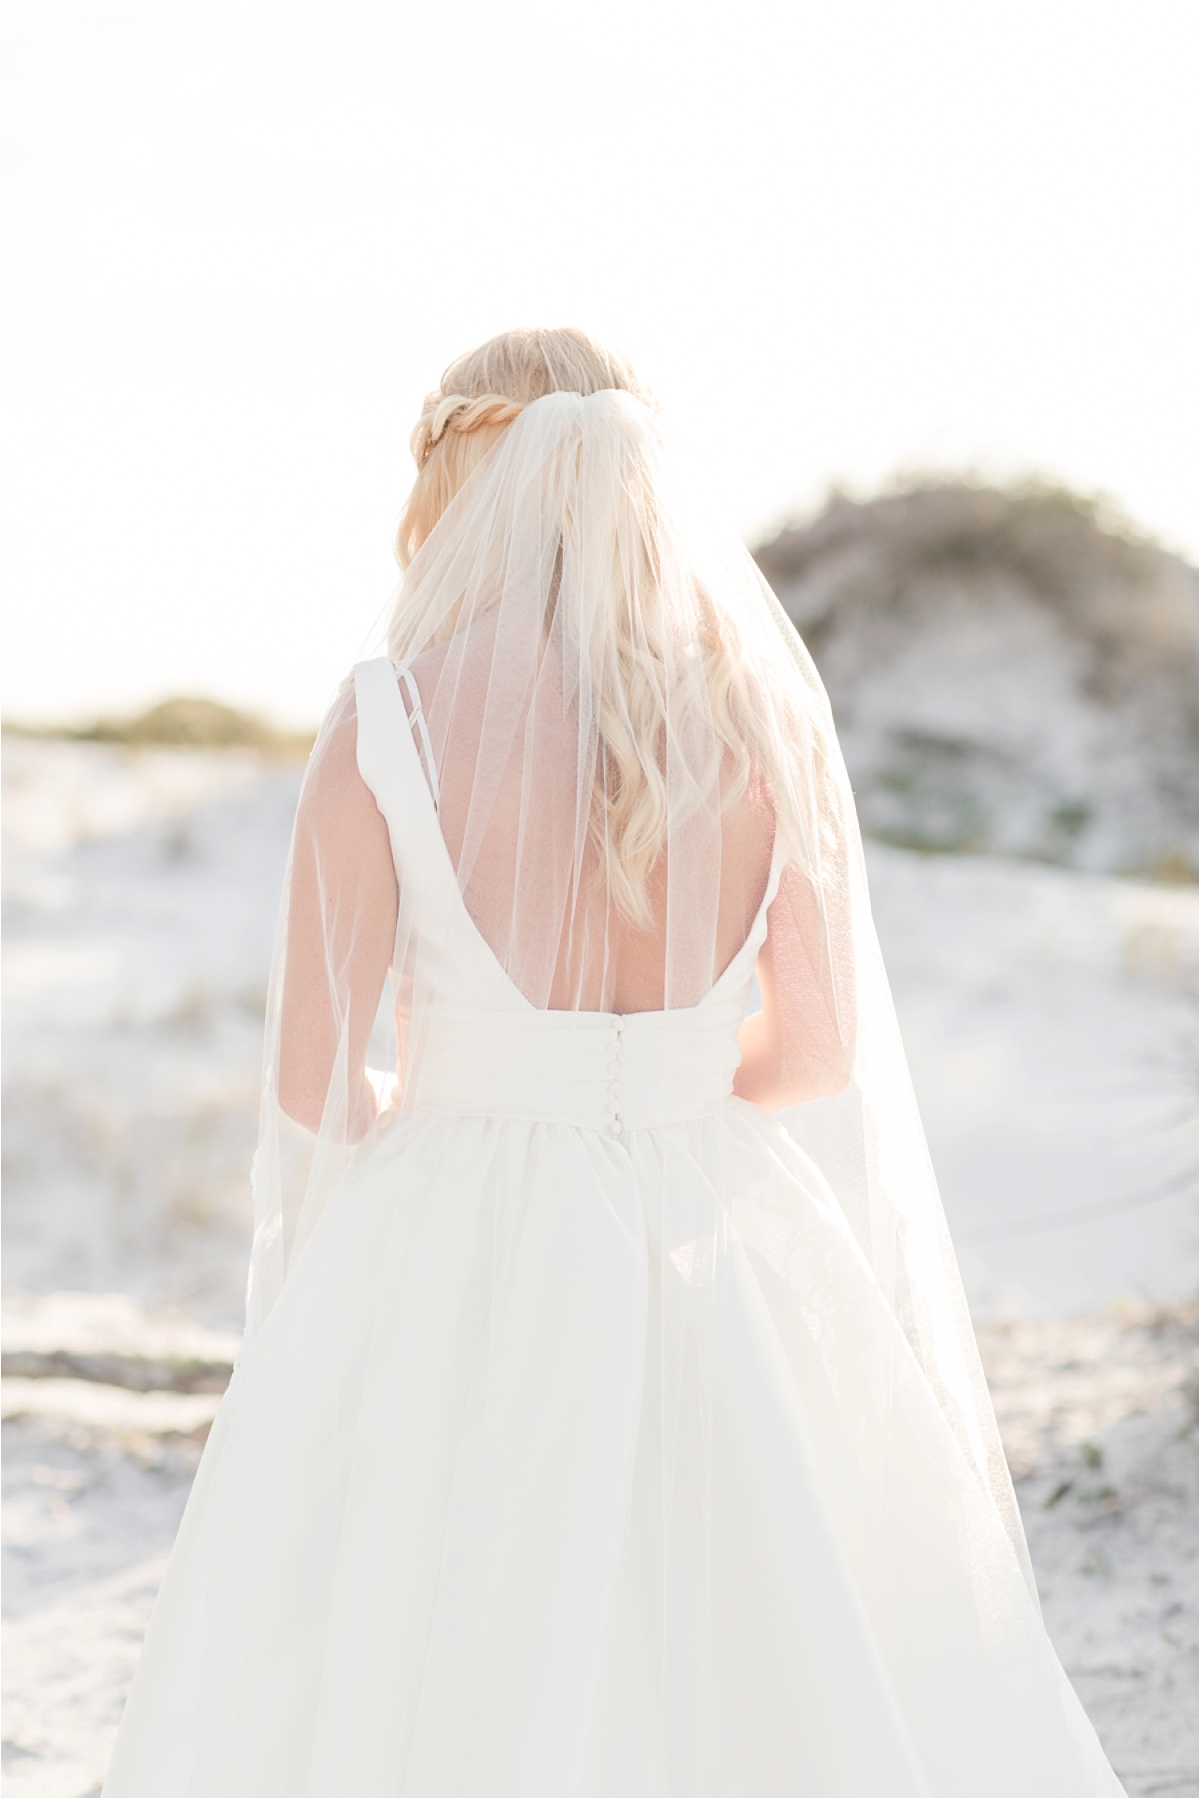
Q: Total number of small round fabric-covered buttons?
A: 6